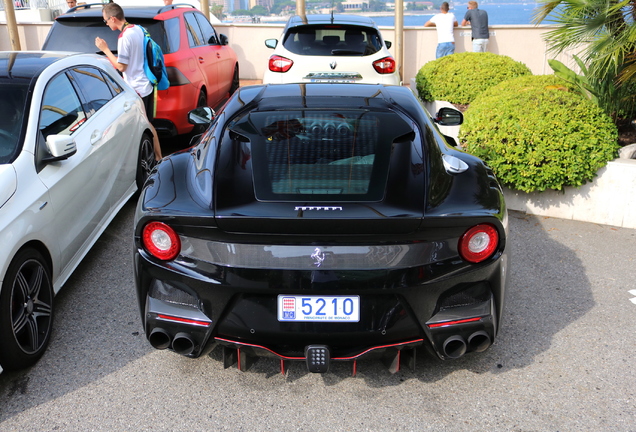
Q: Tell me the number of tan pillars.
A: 4